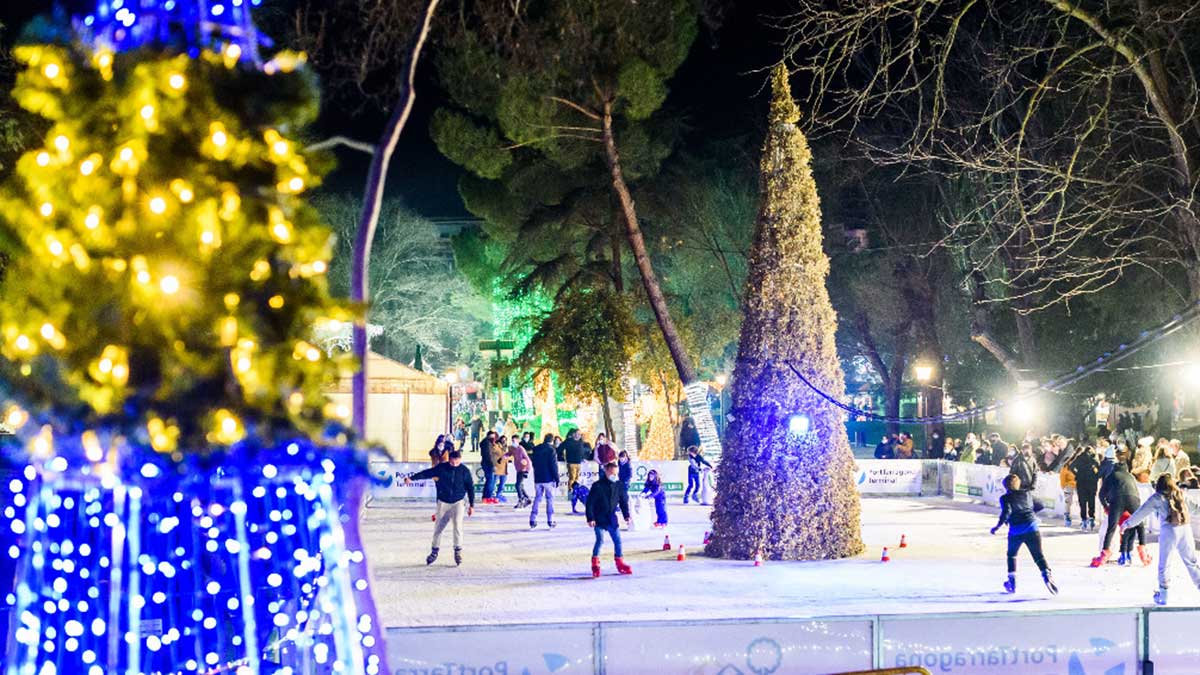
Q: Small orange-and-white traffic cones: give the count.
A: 6